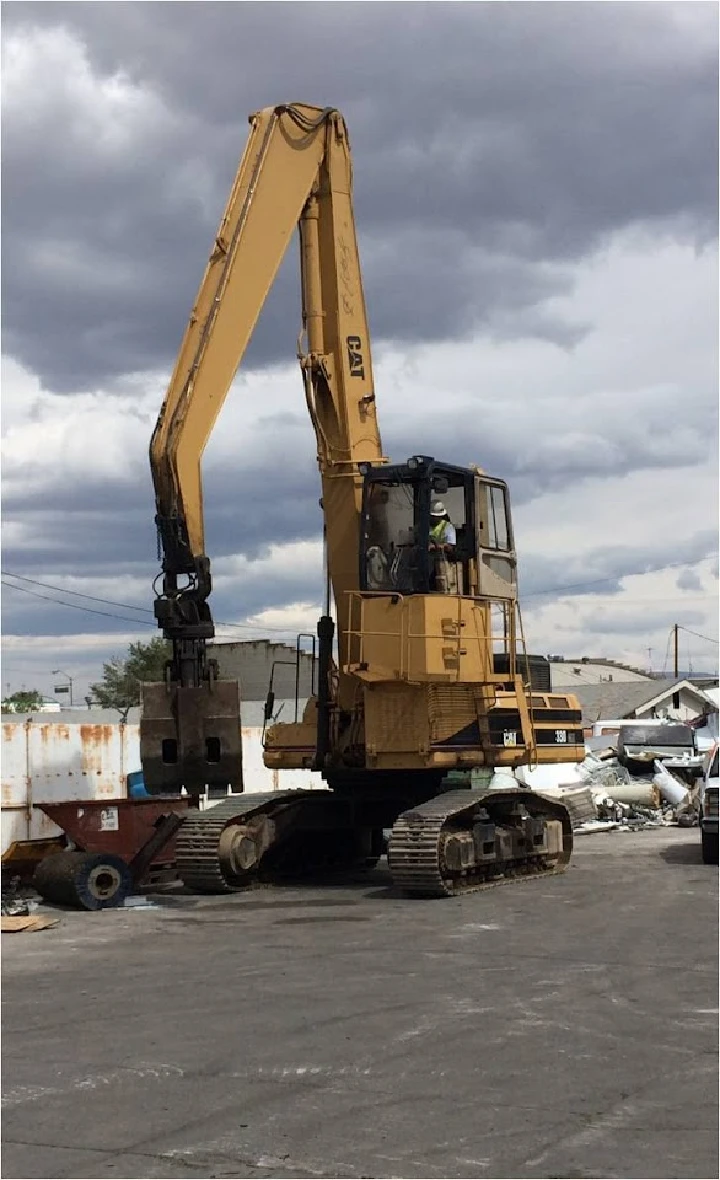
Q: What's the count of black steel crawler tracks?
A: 2